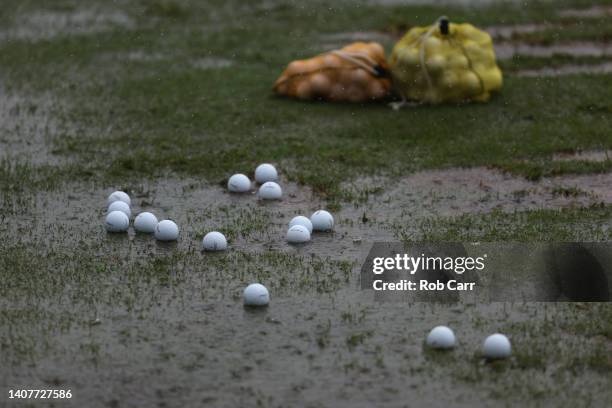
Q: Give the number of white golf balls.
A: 15